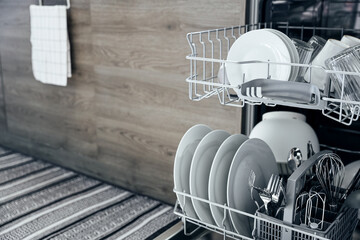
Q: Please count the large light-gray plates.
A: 4